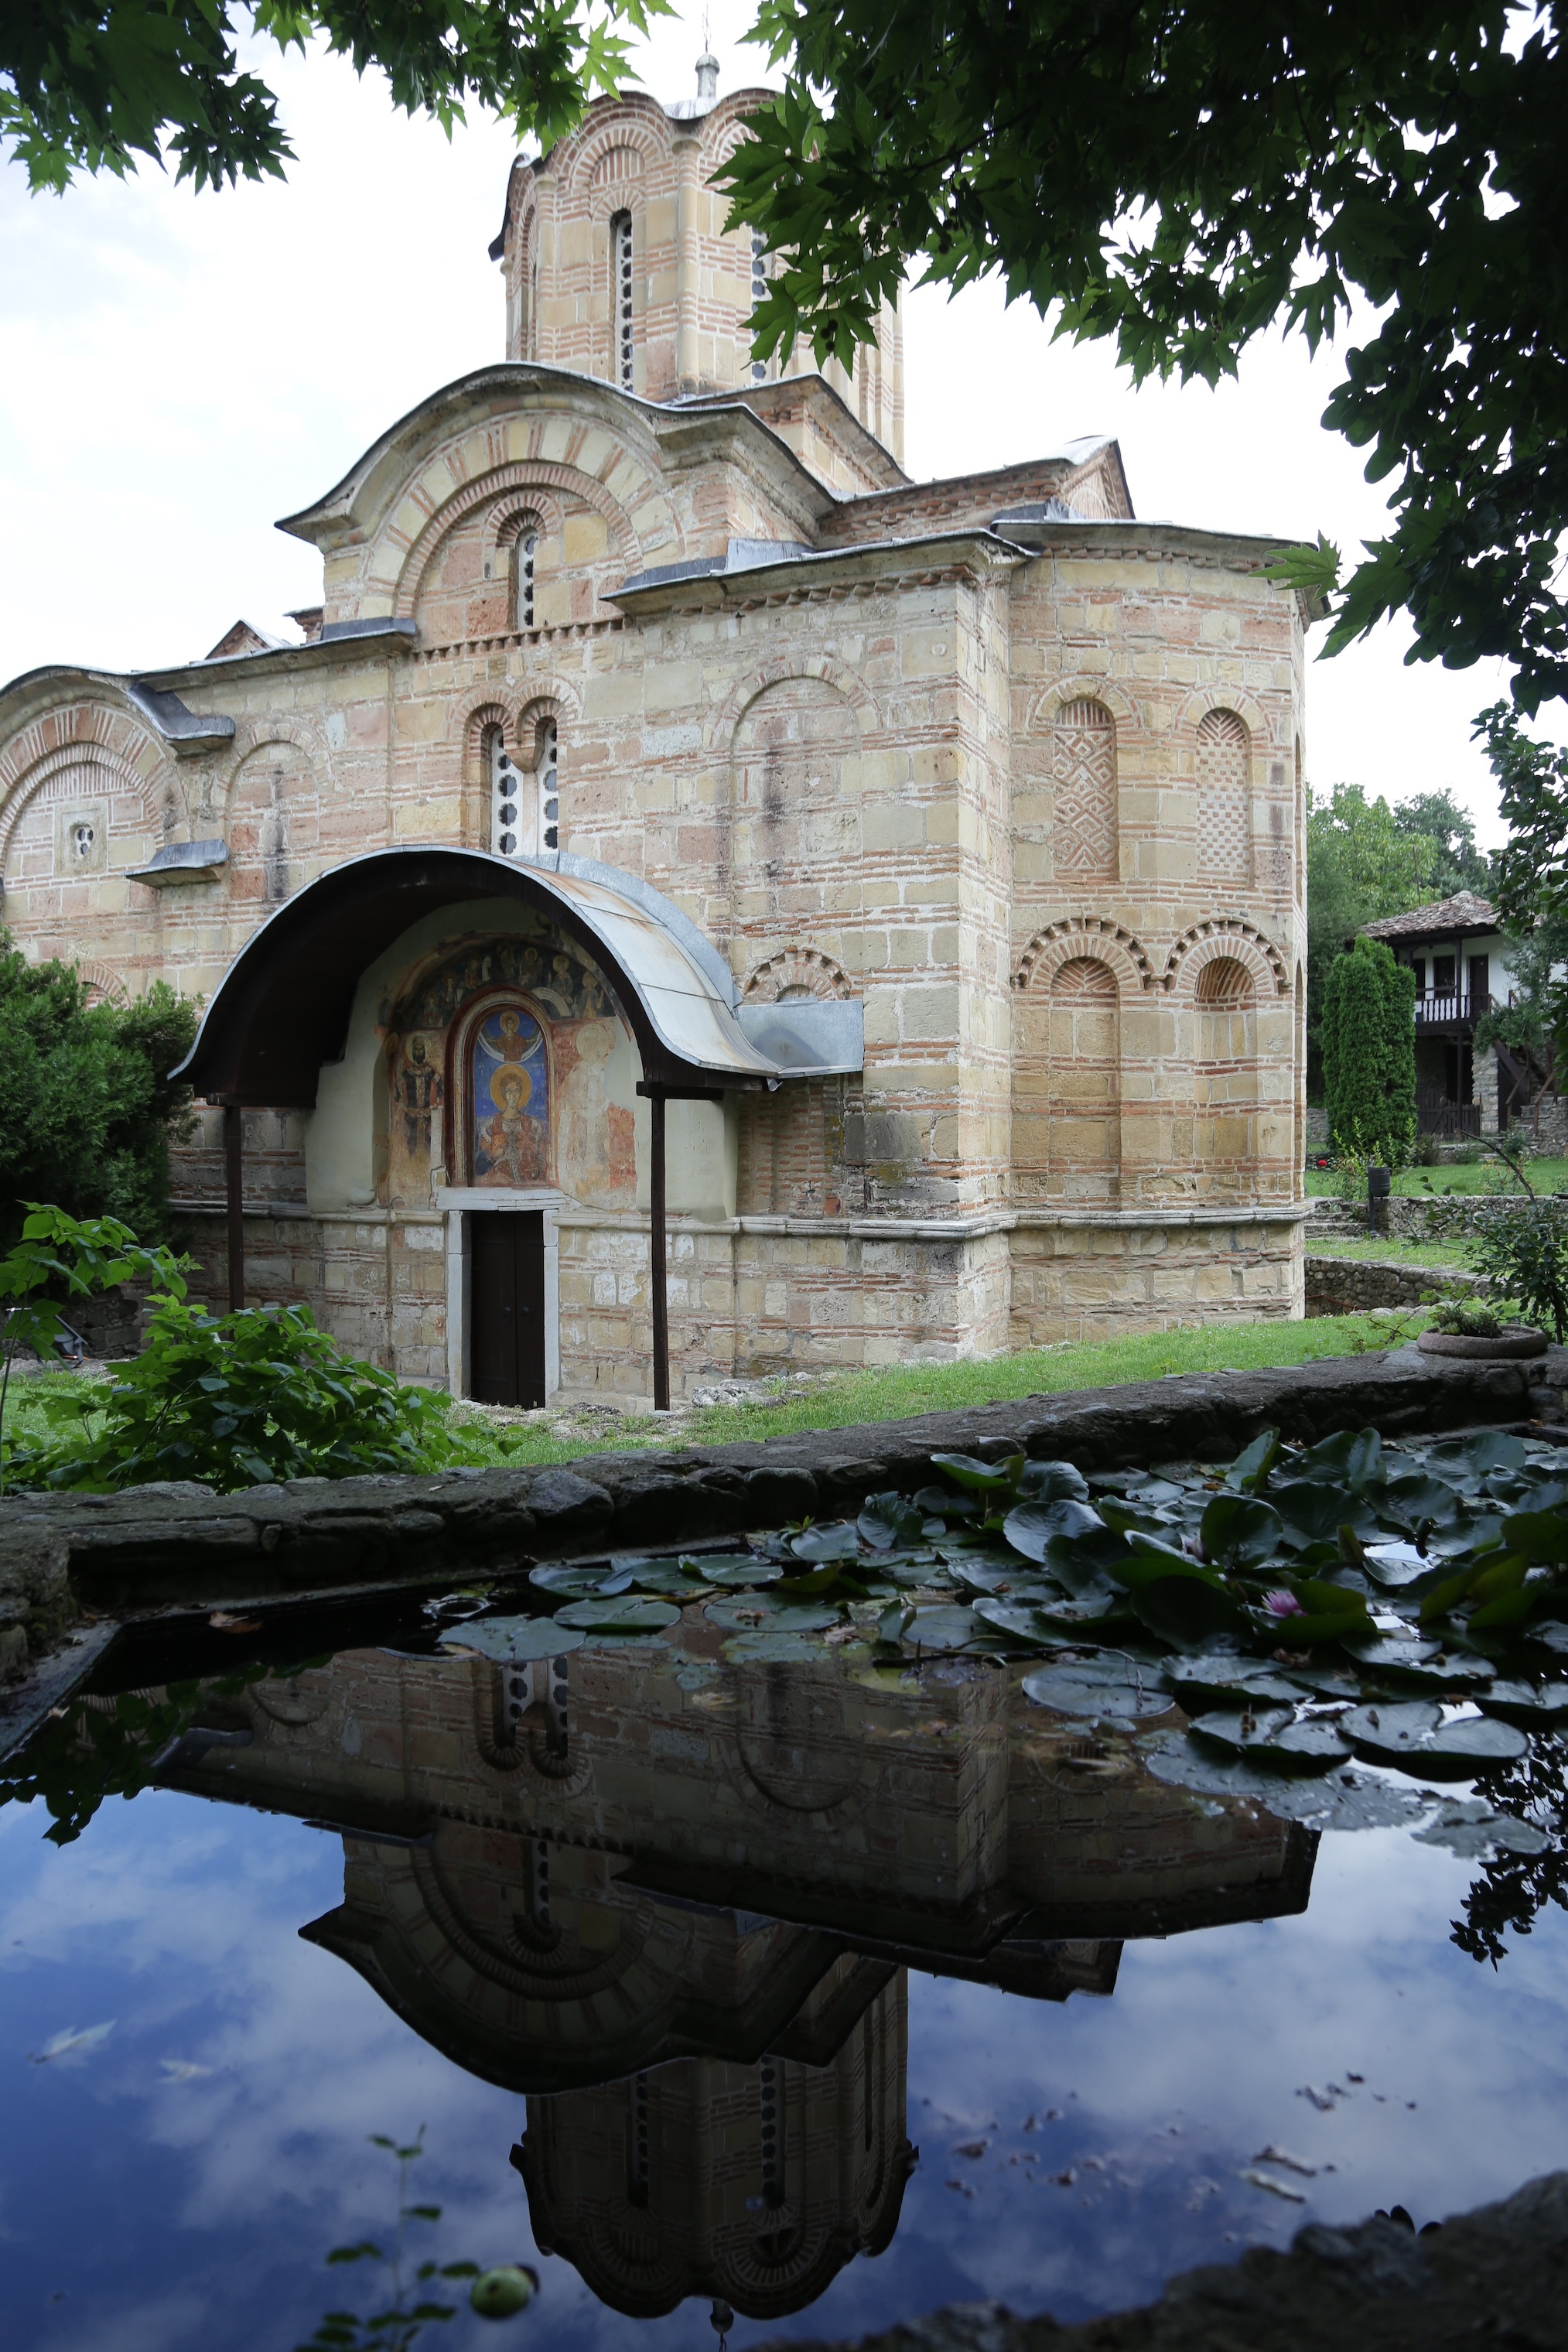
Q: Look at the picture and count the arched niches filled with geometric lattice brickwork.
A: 2